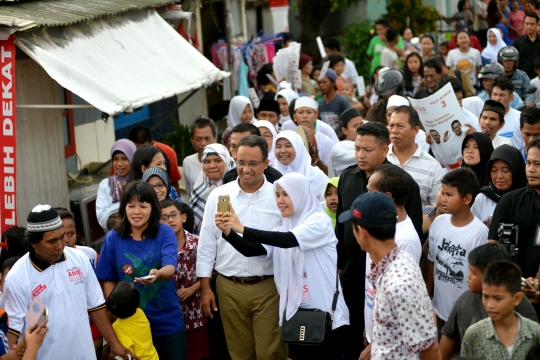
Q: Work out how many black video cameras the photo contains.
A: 1